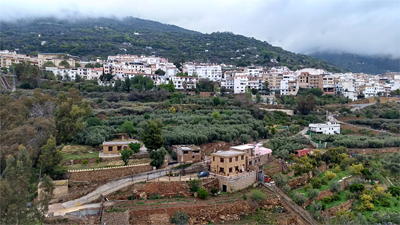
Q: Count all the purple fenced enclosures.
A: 0